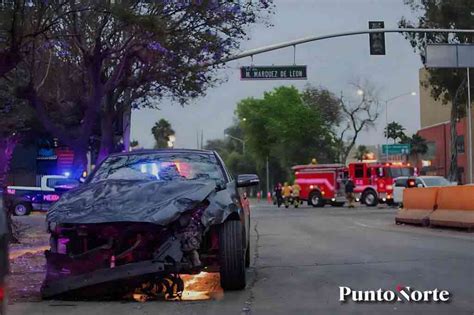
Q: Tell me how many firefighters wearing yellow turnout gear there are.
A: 2